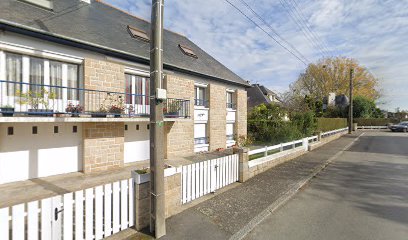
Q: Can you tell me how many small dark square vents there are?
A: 7